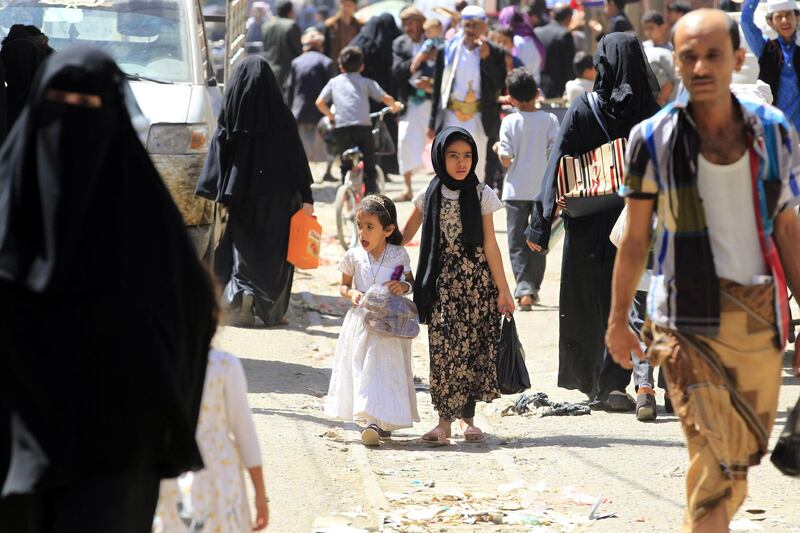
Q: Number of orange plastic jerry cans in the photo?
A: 1